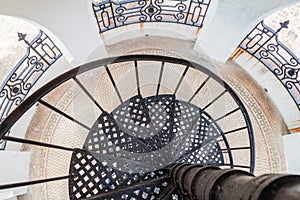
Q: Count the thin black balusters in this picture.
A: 14